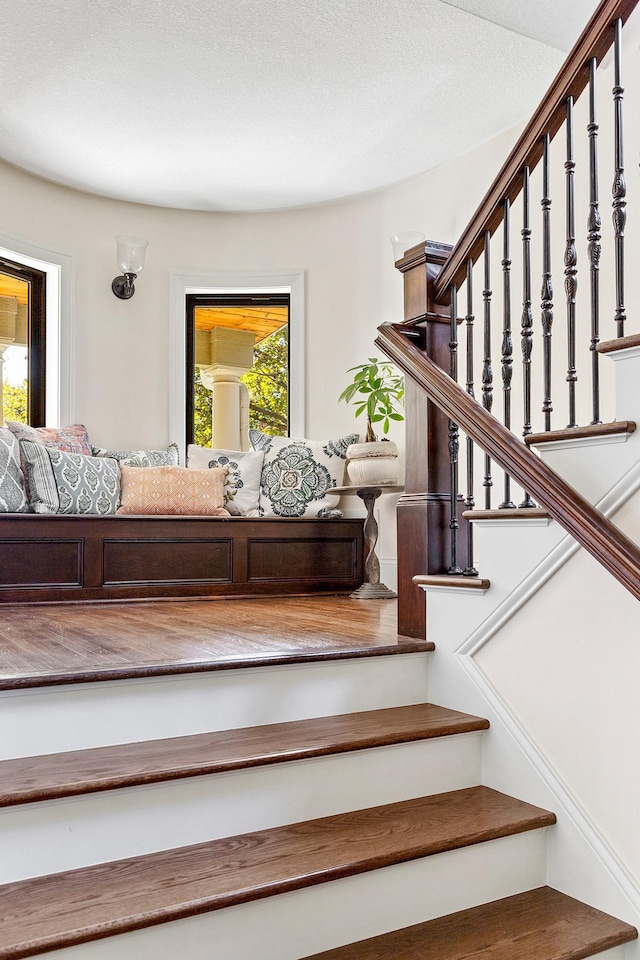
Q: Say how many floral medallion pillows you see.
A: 1